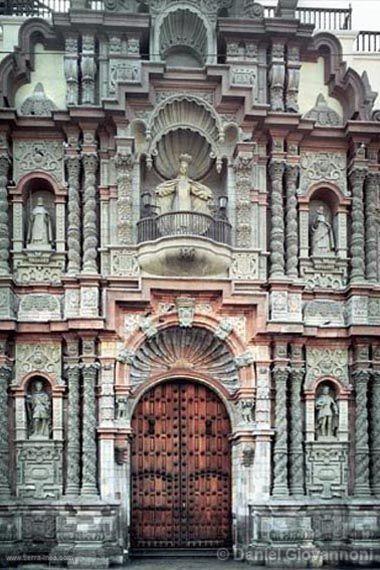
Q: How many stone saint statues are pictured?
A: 5